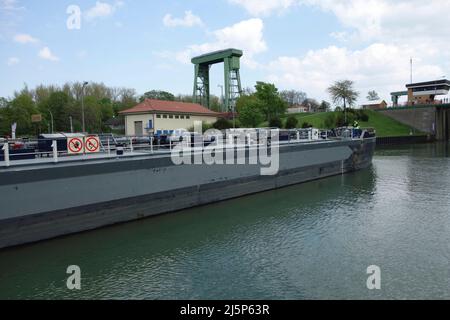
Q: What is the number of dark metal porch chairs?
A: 0